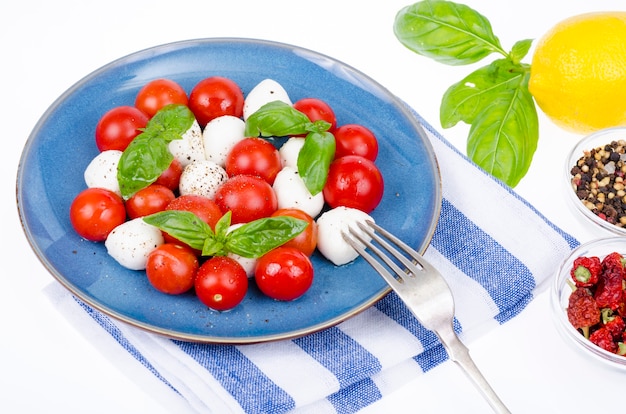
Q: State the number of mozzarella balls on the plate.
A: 10